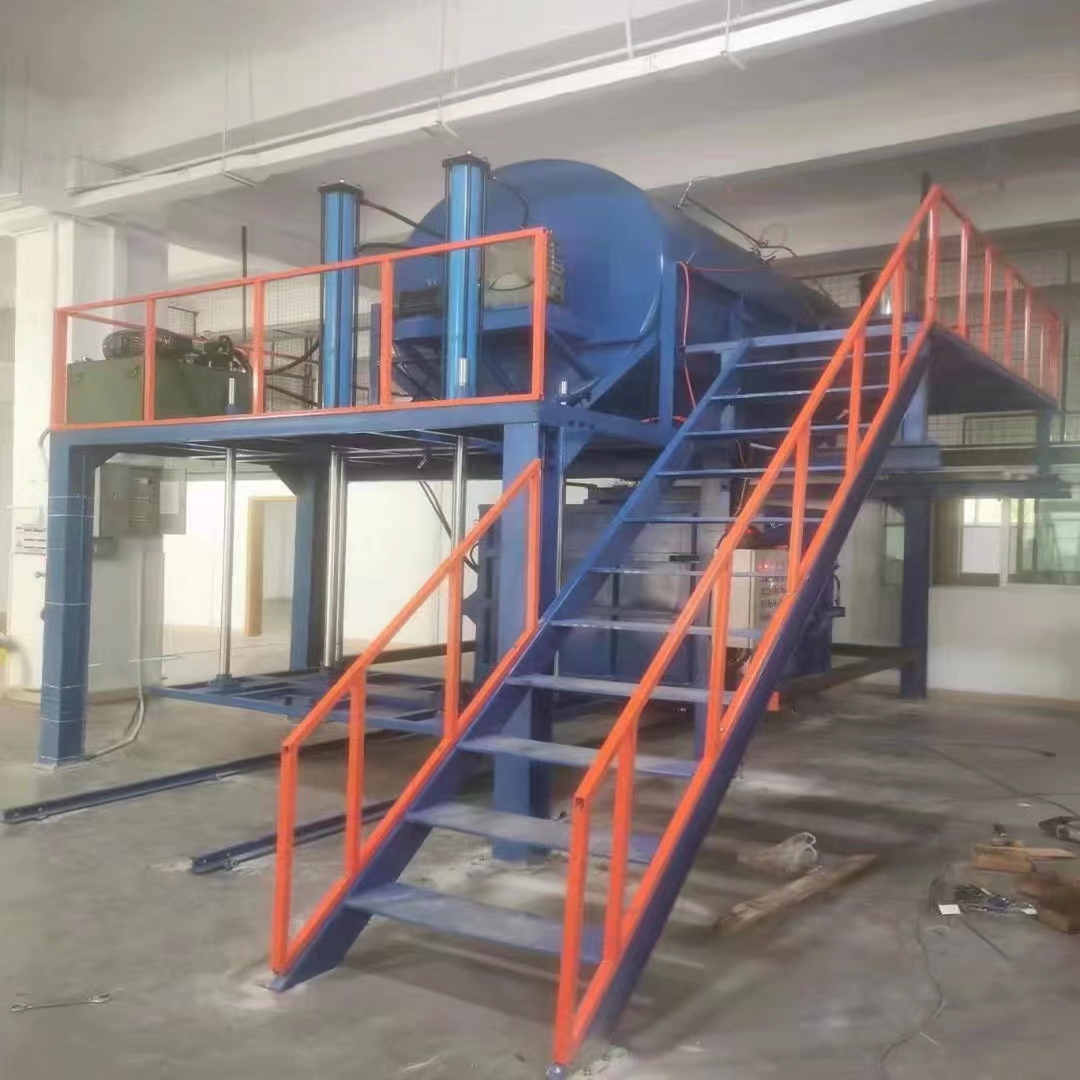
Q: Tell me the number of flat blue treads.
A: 11